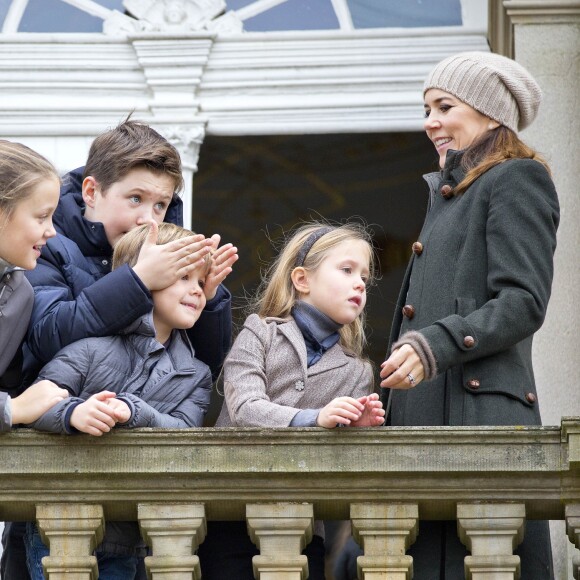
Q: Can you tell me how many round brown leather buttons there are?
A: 6